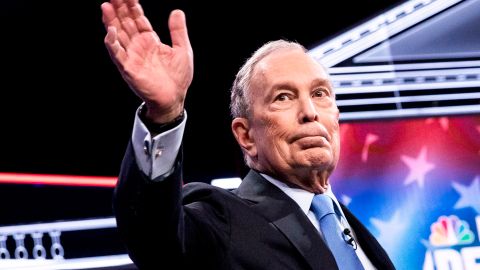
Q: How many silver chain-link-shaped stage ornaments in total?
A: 4